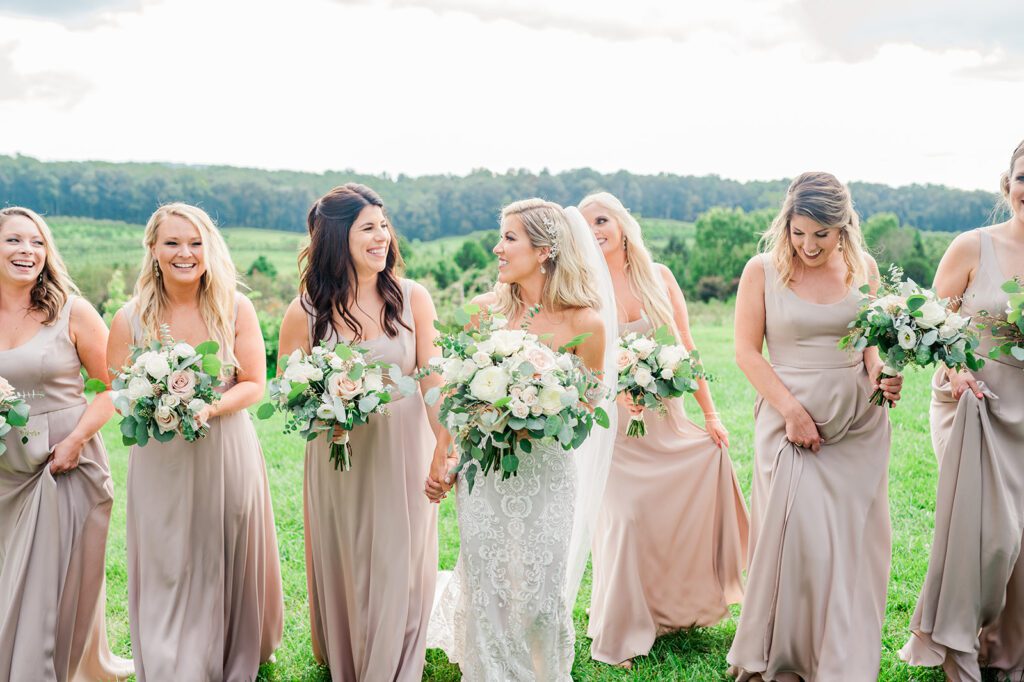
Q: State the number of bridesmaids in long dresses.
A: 6